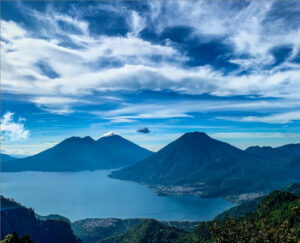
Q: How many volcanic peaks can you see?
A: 3